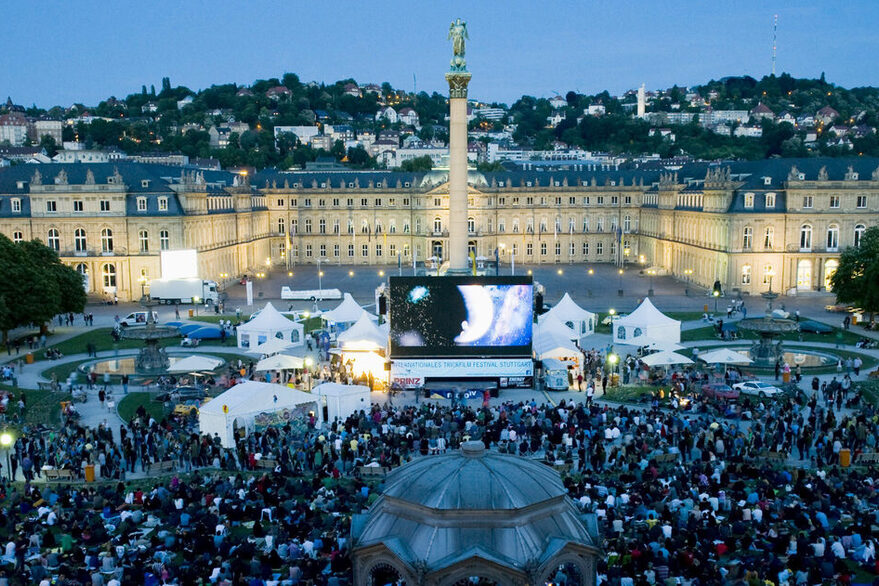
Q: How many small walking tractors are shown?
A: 0